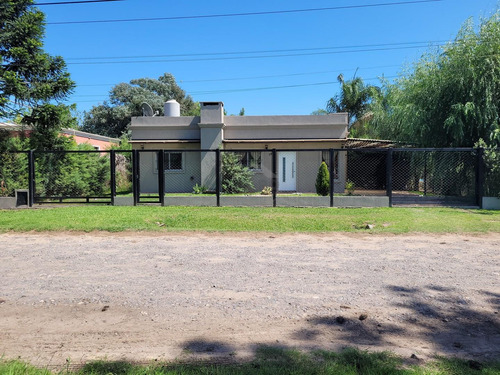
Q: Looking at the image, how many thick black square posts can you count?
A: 9